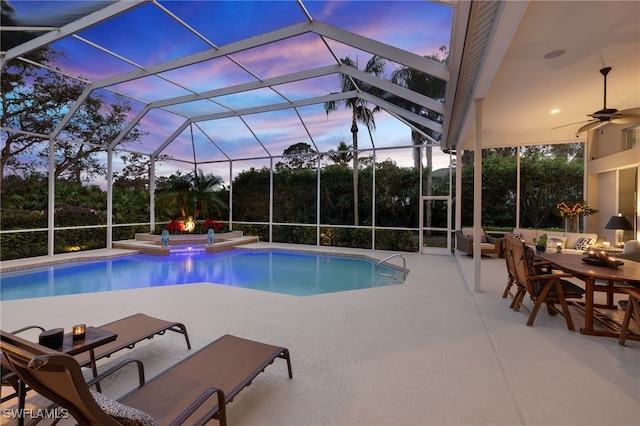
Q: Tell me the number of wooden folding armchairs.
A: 3